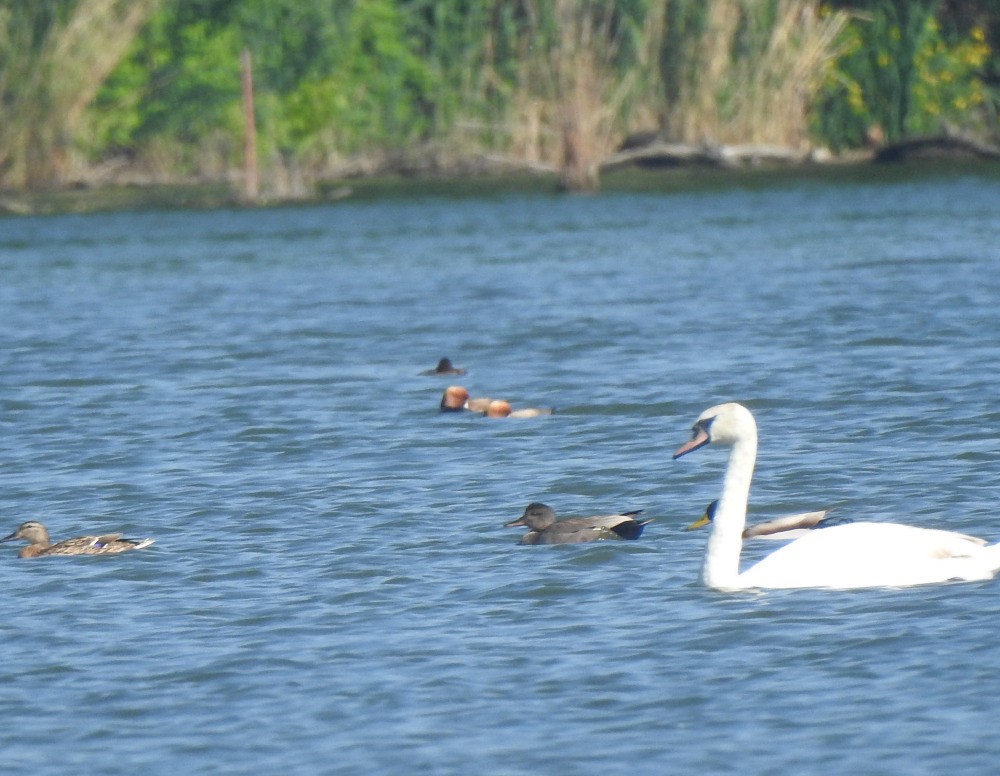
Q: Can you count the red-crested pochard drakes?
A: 2